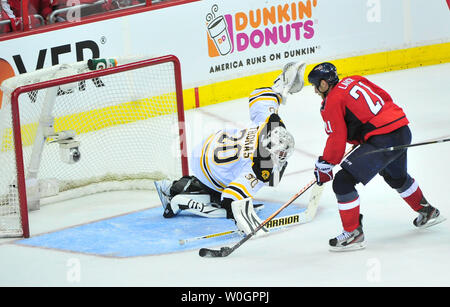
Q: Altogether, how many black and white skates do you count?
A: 2